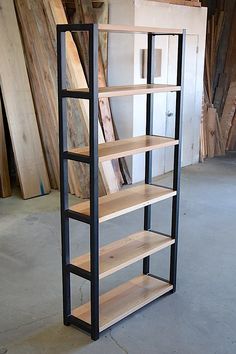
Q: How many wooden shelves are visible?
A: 6